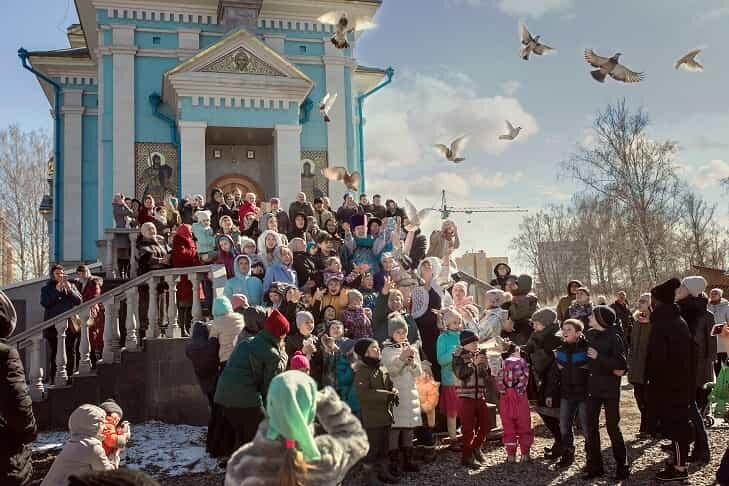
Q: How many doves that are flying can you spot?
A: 9